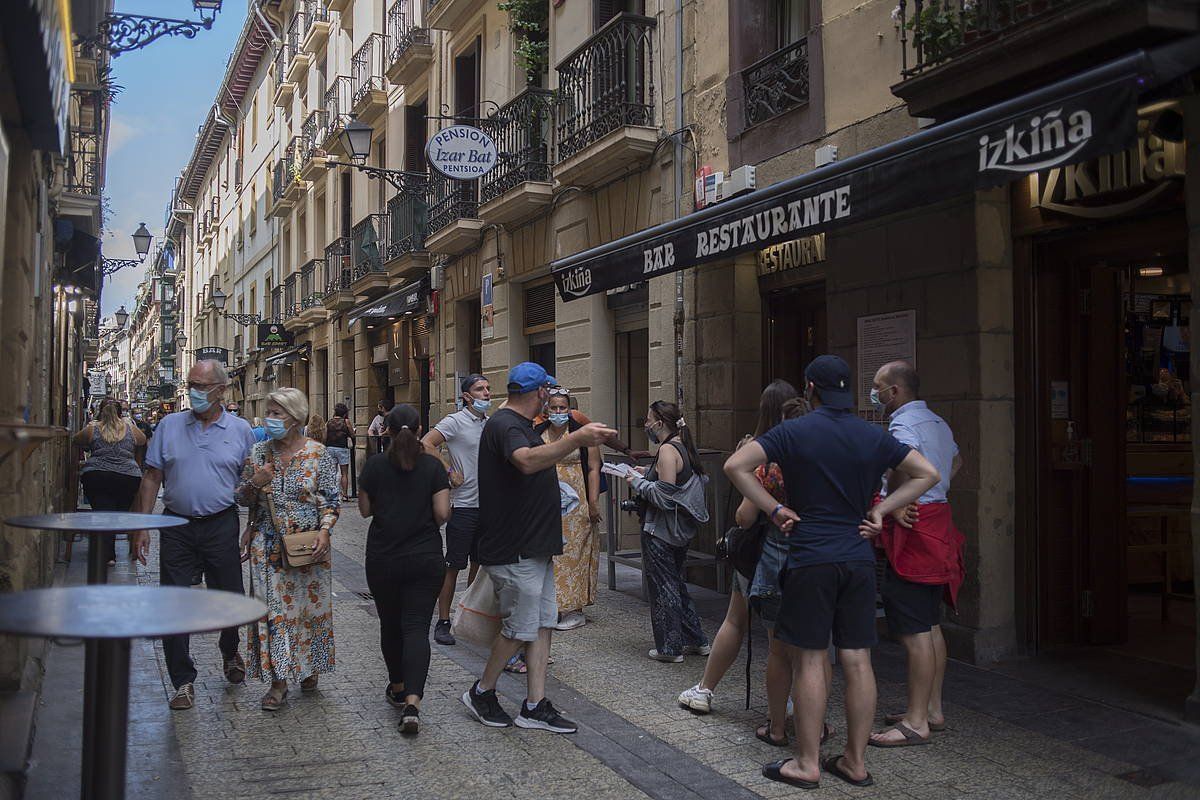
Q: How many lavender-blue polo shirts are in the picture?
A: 1